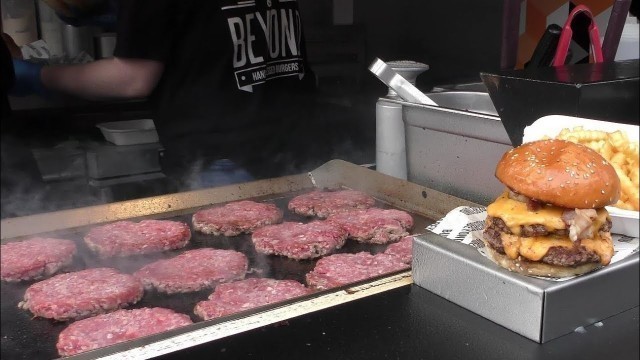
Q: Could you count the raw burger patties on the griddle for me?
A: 12